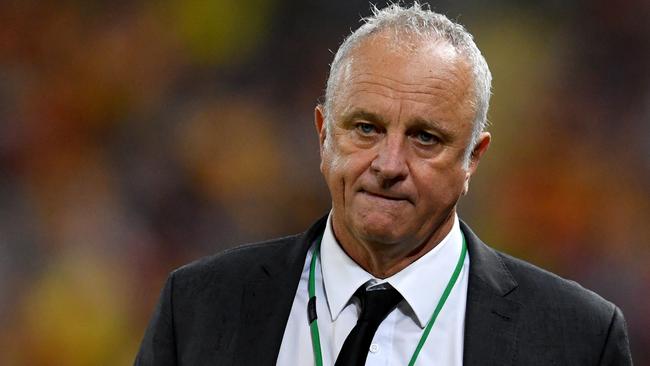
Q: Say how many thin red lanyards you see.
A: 0